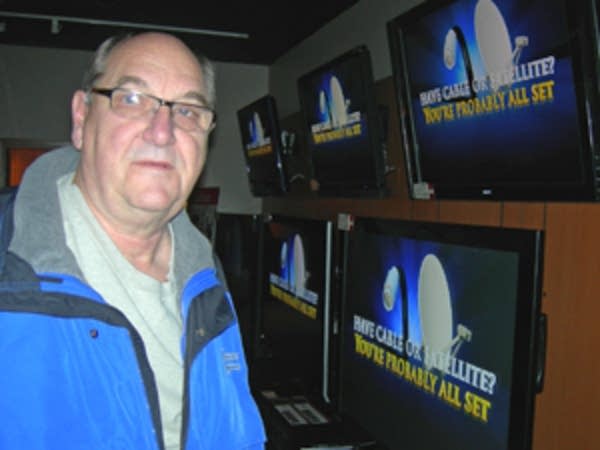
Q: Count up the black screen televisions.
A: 5